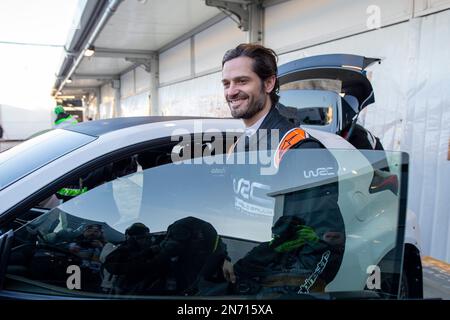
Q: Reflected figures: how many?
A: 4